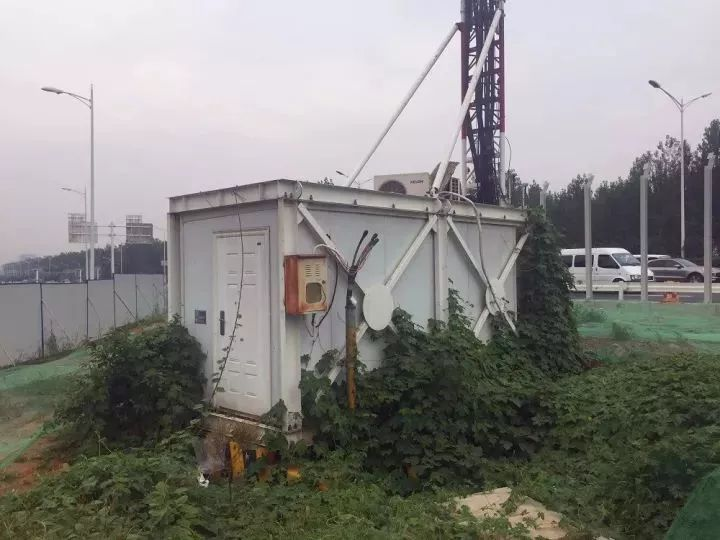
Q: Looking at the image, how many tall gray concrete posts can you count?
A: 4